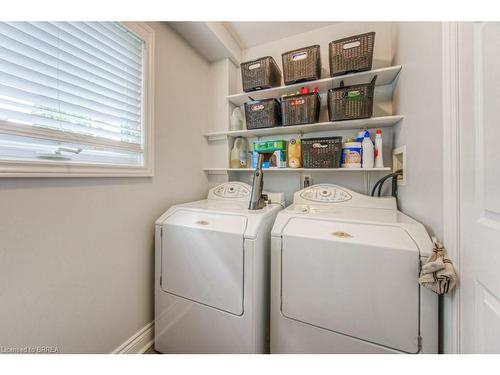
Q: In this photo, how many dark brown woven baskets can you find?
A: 7